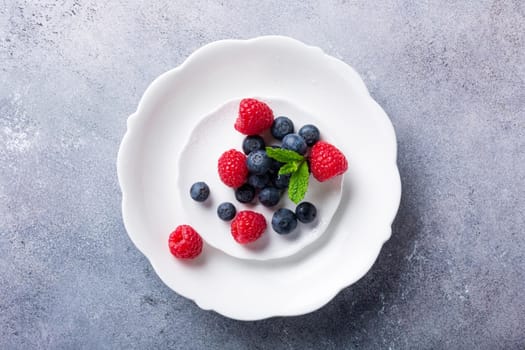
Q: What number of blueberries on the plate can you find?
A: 14